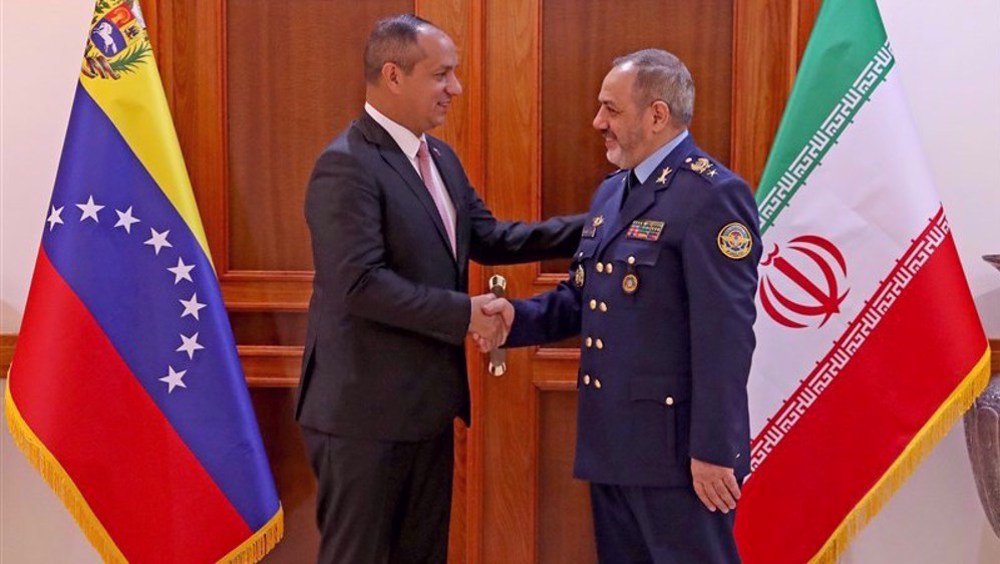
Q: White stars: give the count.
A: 8